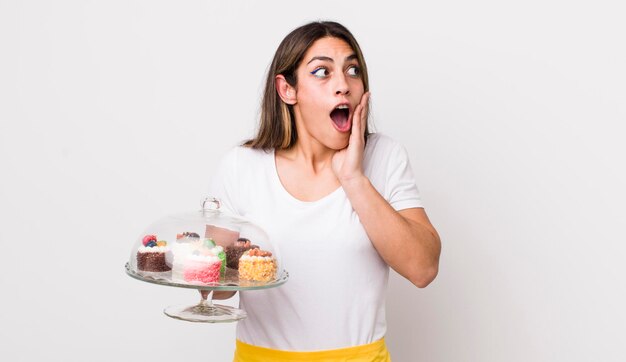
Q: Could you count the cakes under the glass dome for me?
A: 6